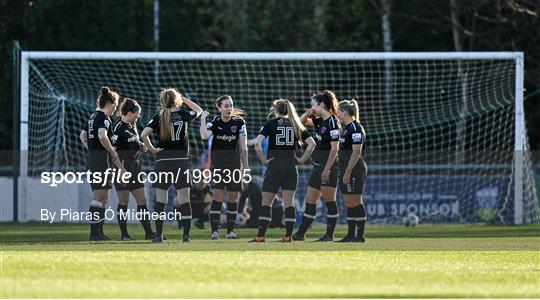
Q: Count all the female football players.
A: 7